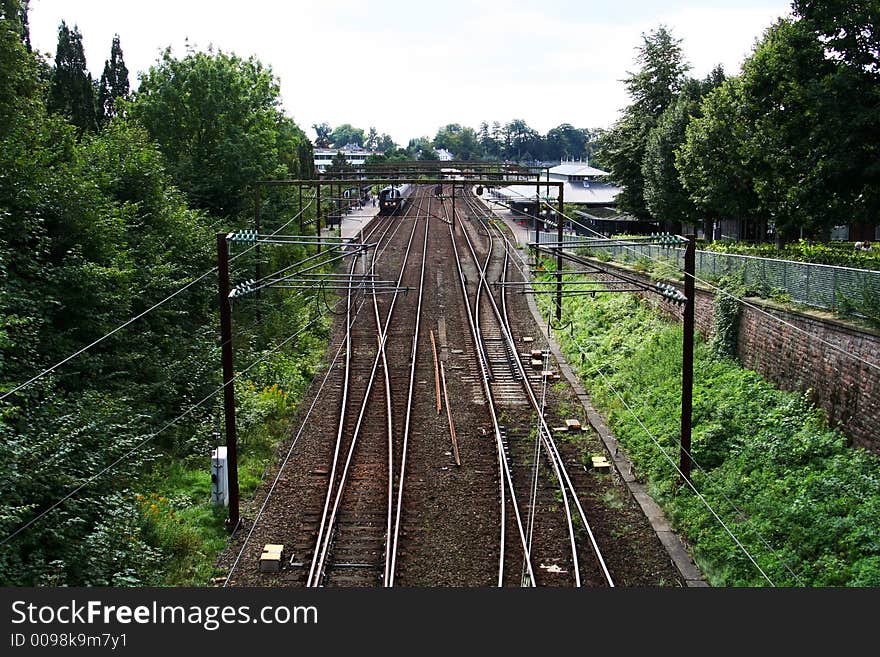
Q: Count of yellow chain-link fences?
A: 0